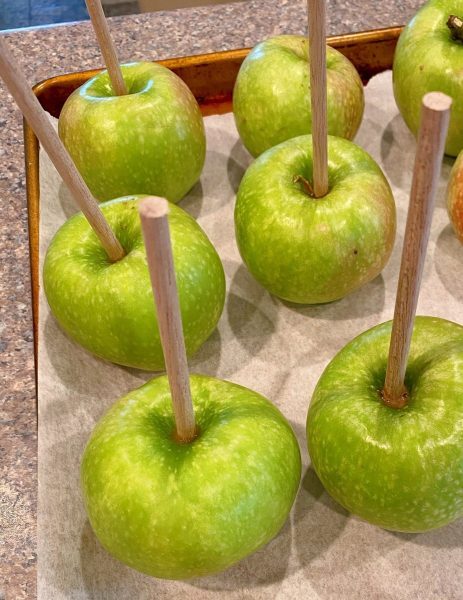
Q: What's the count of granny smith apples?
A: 7